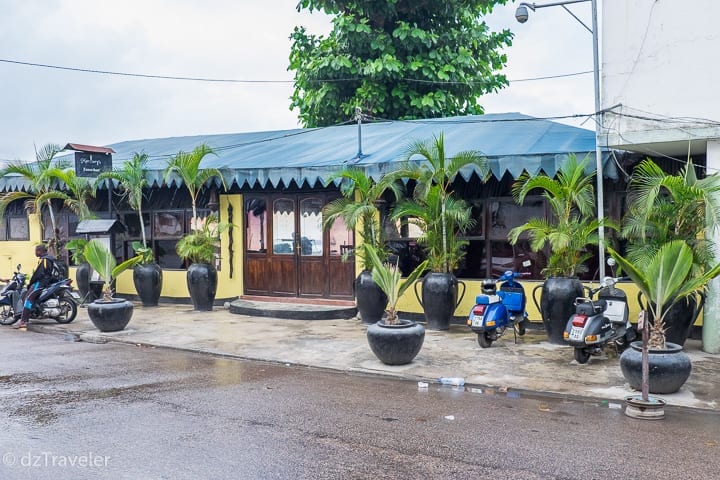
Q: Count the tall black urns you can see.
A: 7